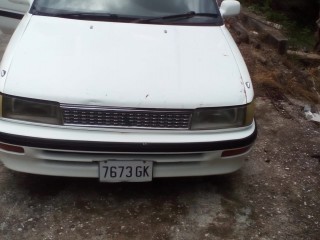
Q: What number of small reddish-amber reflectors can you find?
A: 2